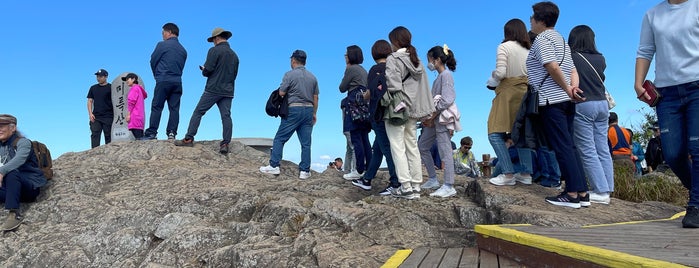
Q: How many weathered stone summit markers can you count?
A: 1